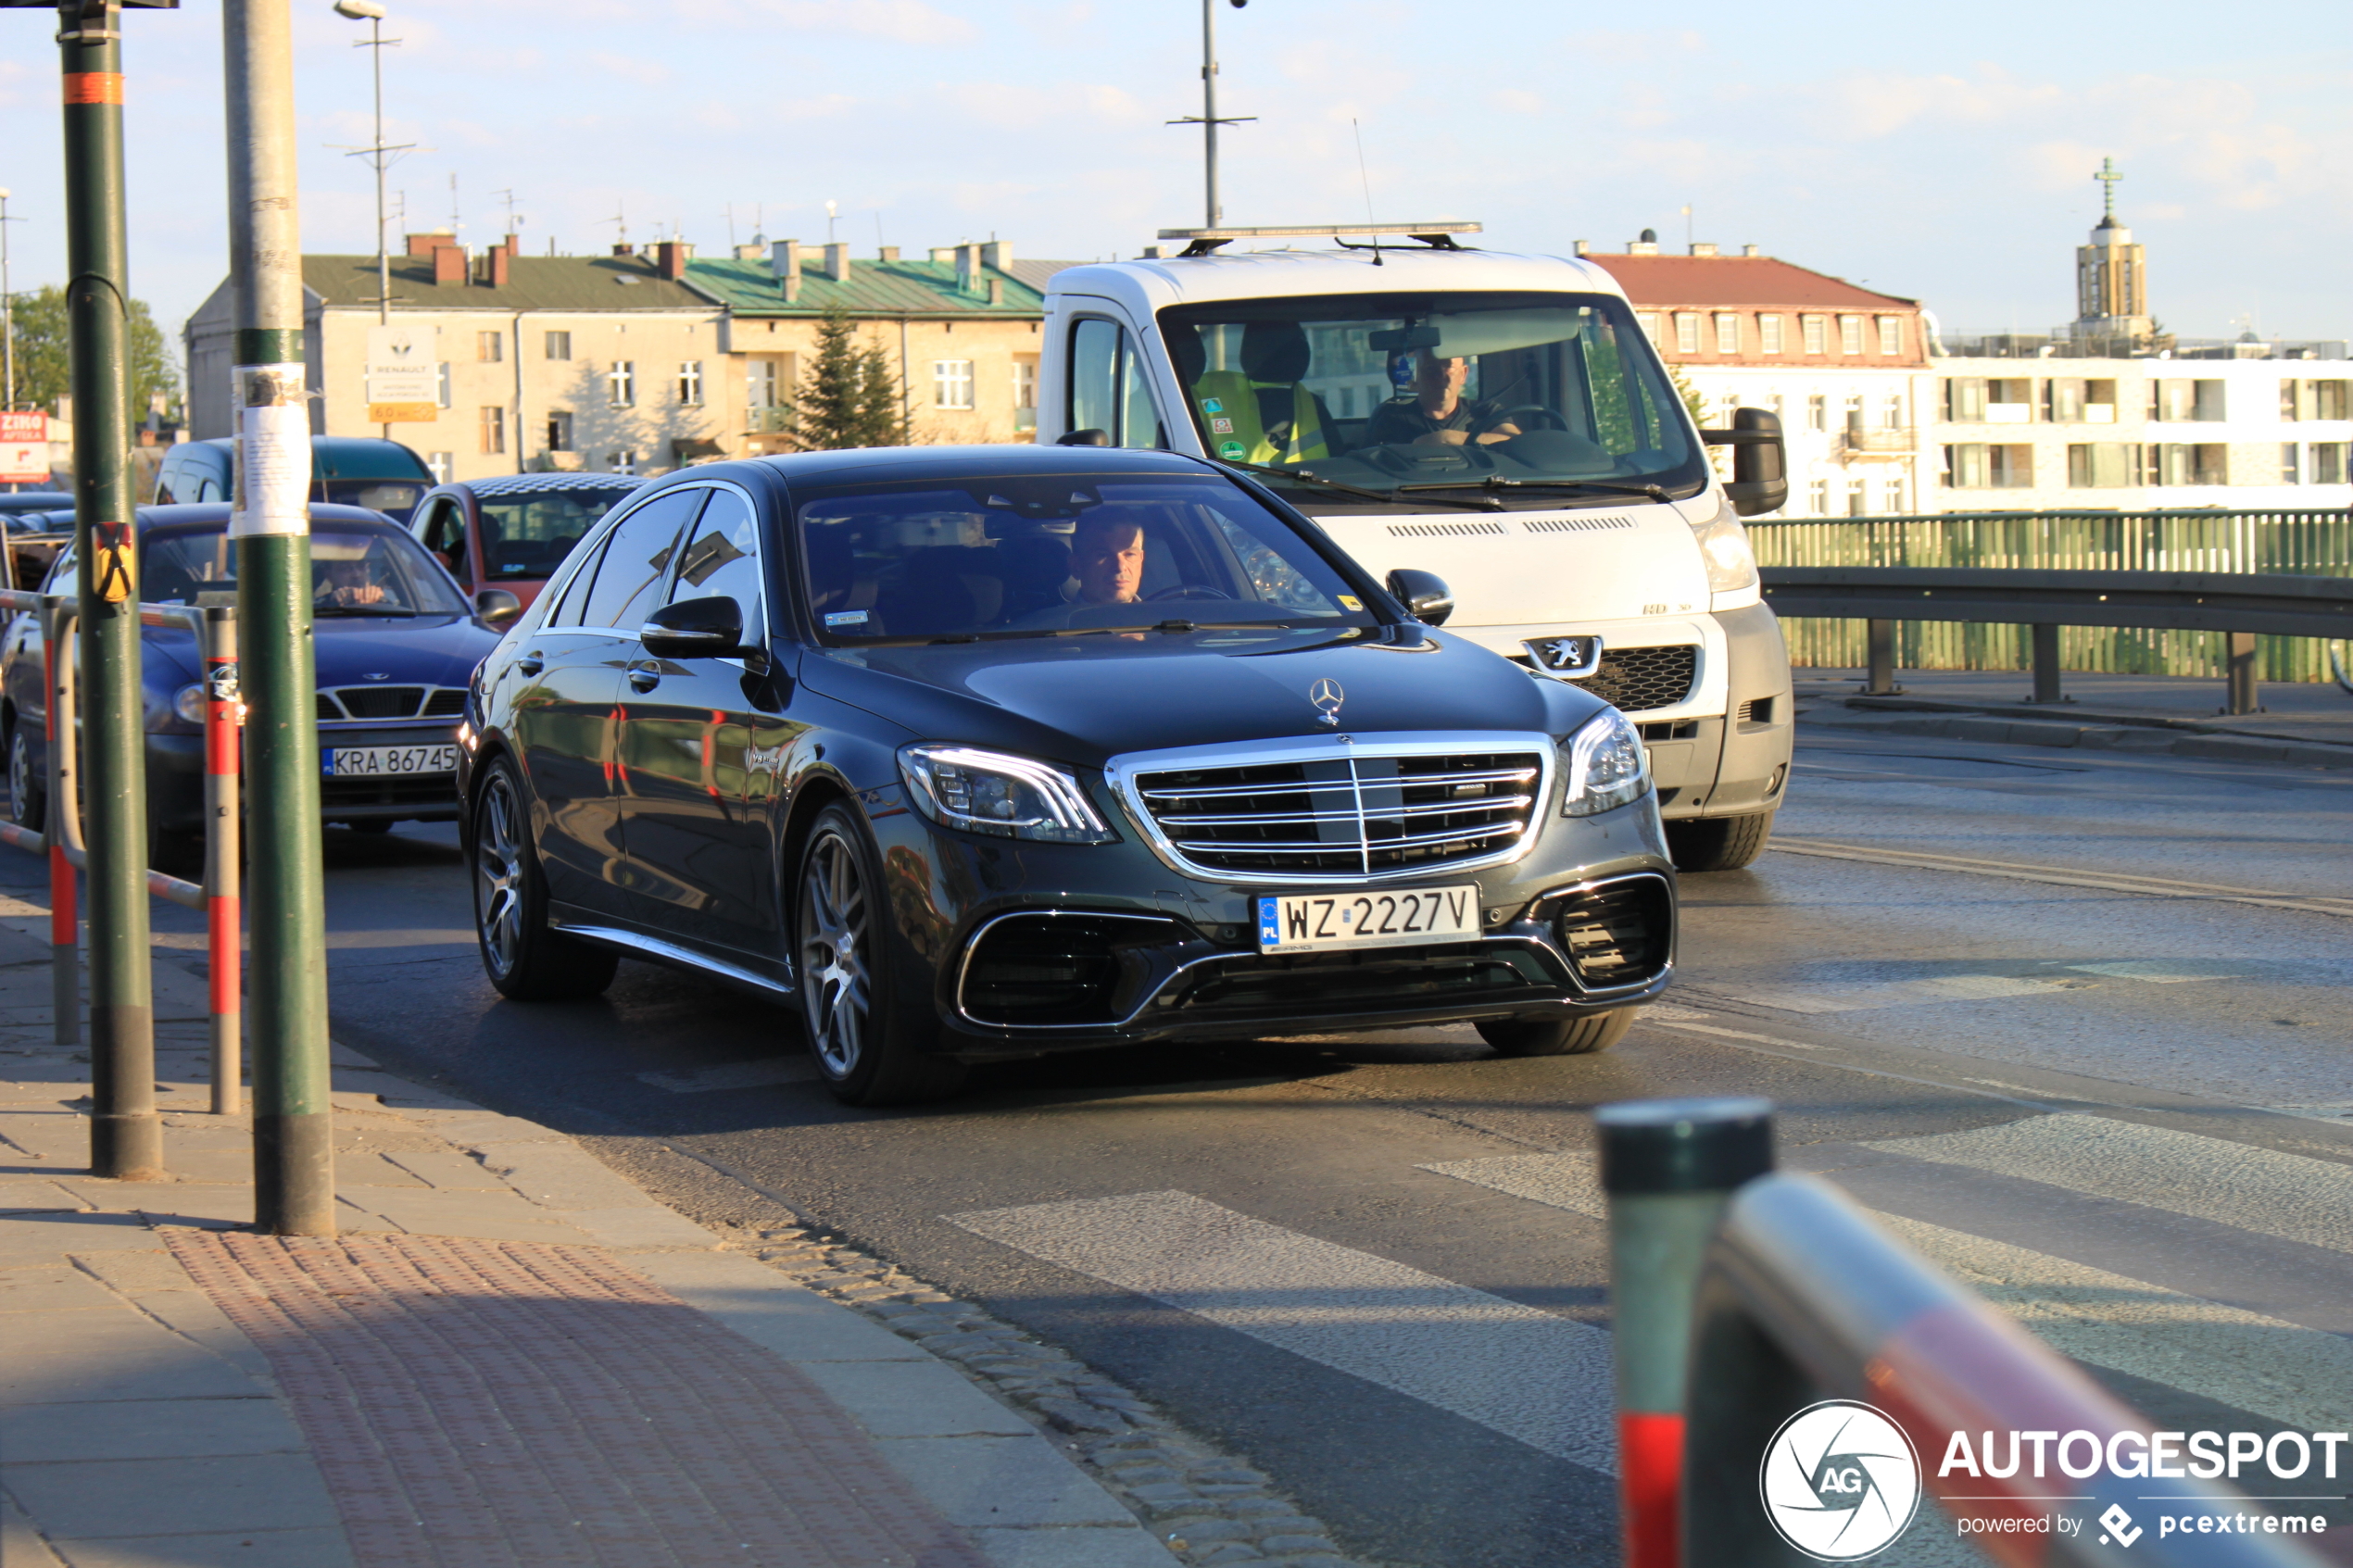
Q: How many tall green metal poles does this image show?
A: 2